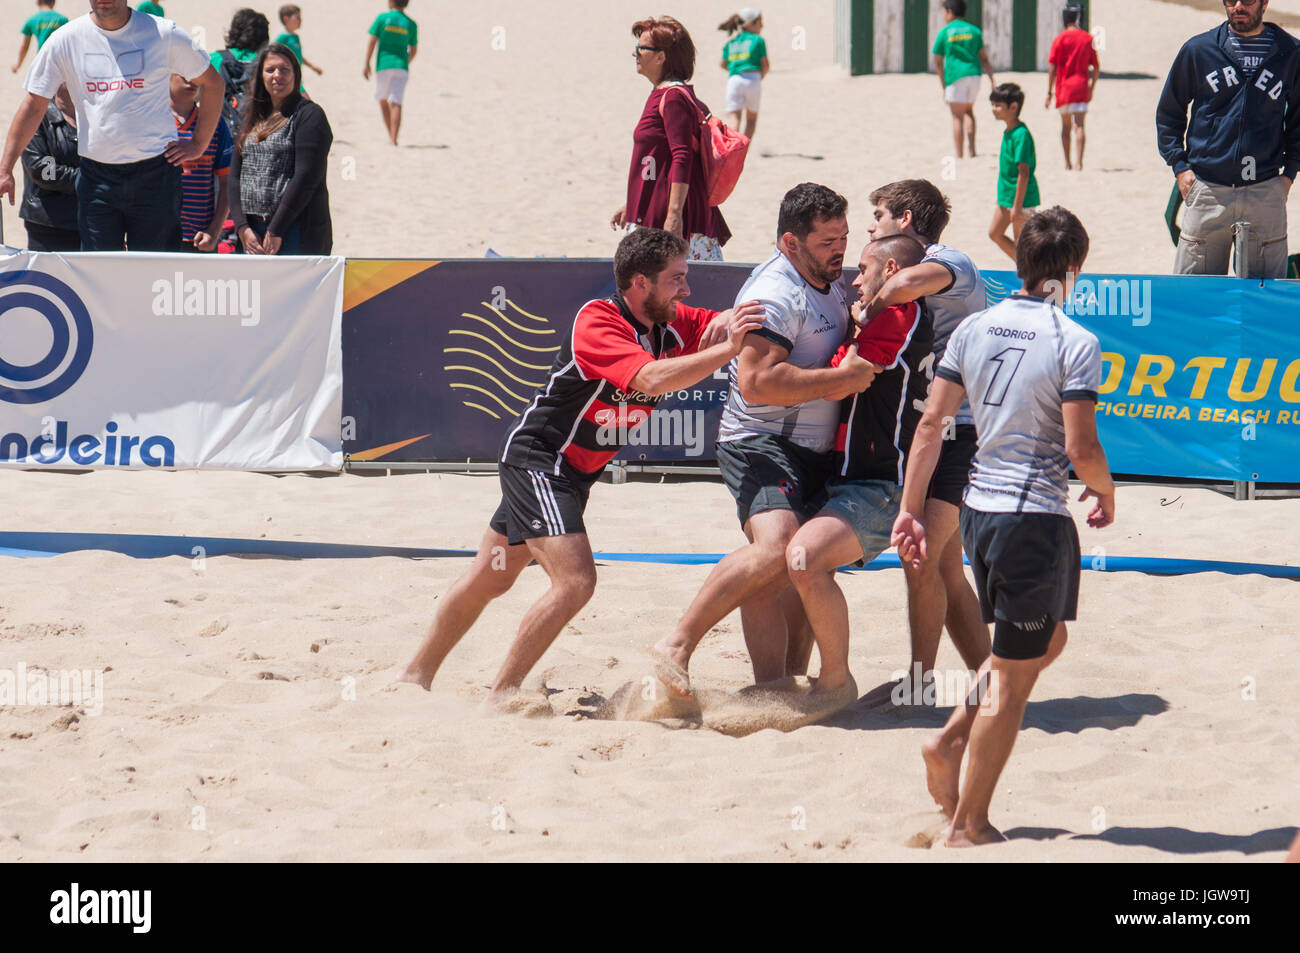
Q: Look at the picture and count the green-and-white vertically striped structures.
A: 1